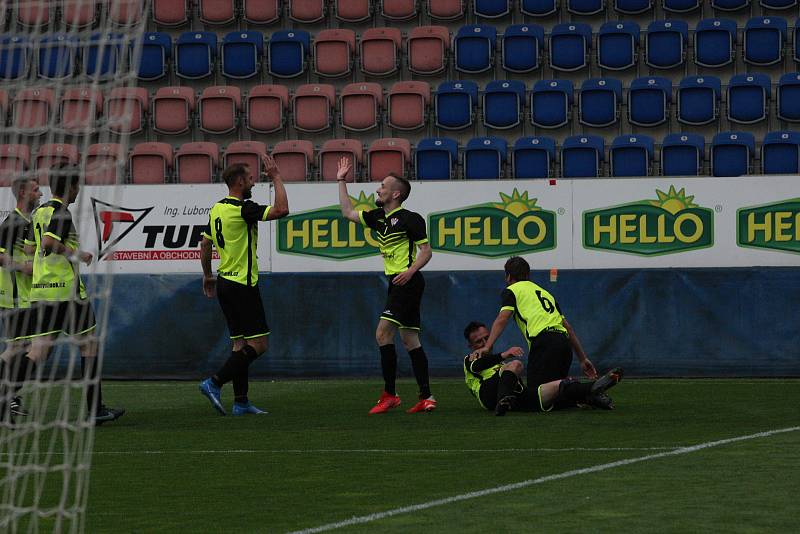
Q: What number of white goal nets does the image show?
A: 1